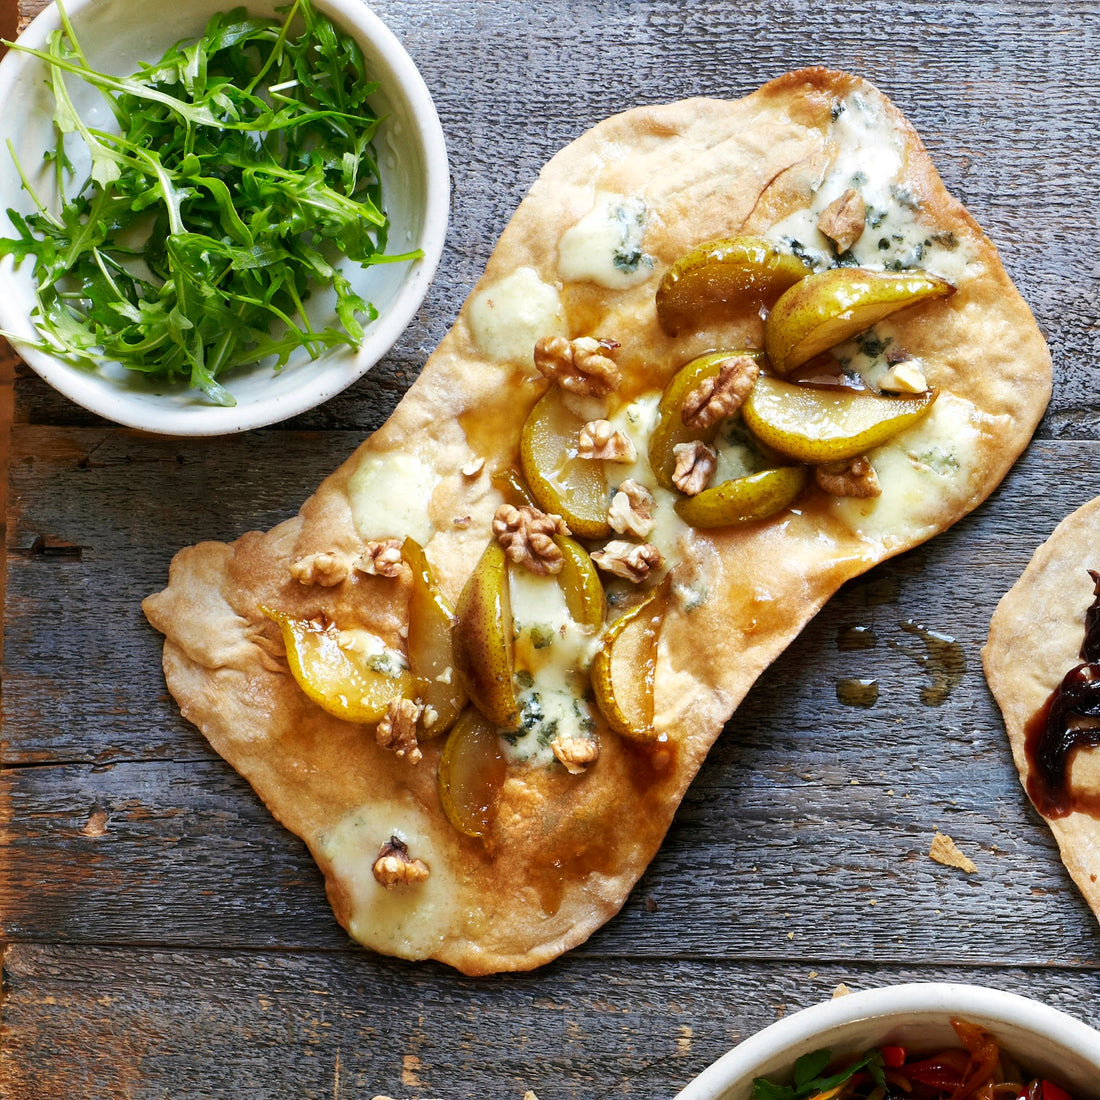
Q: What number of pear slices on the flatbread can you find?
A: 12